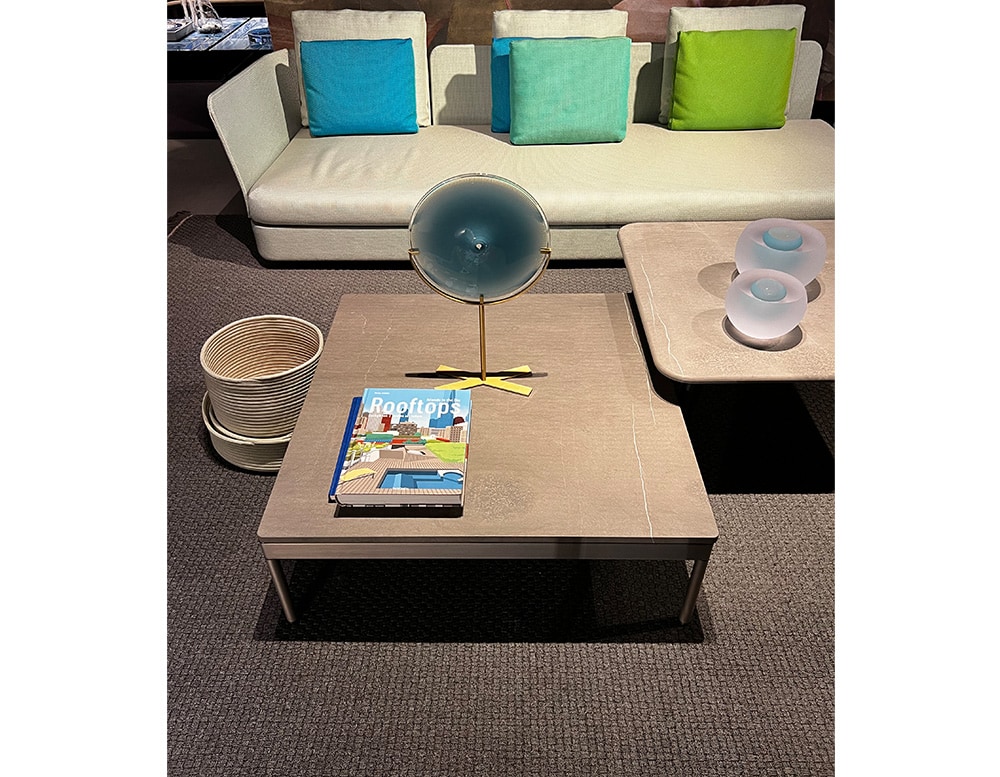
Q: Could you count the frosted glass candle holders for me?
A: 2